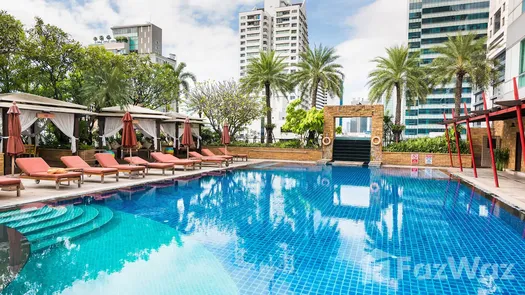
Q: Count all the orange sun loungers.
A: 10